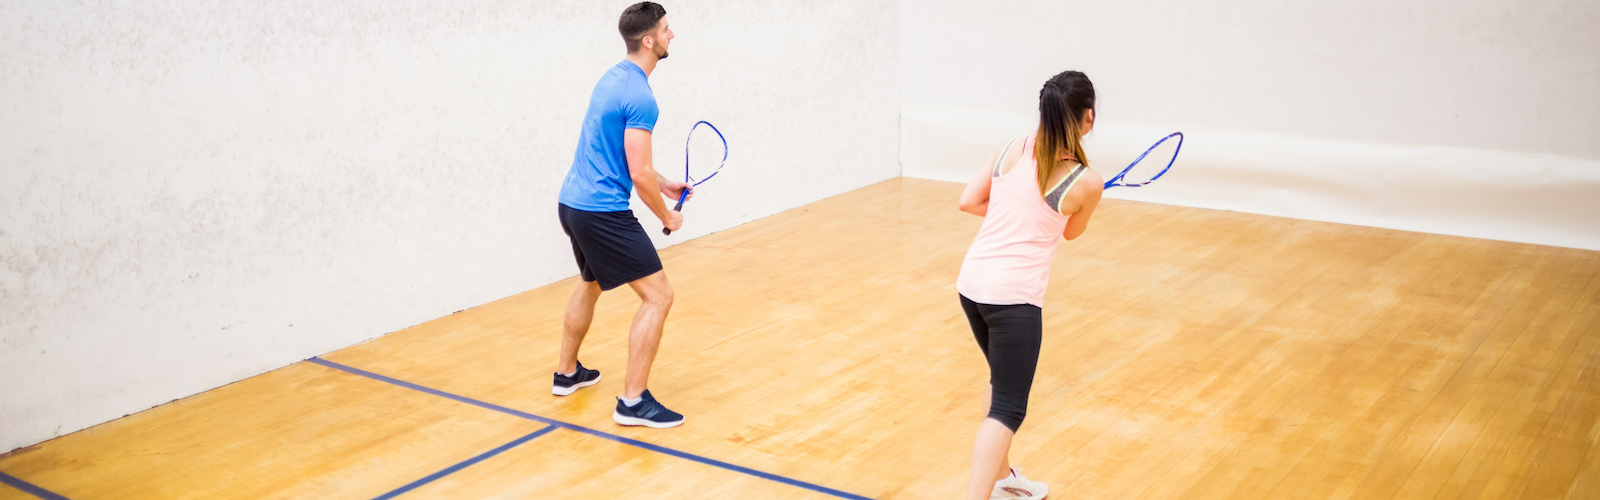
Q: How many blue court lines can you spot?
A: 3